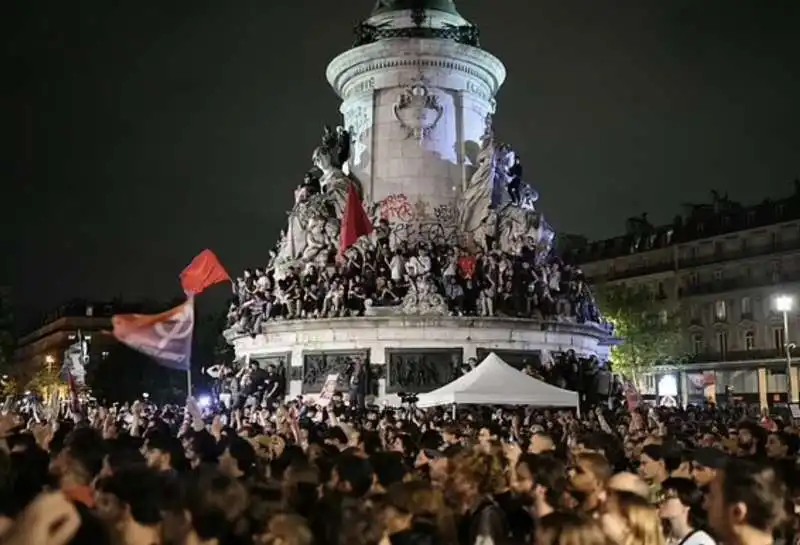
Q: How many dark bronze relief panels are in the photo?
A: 4